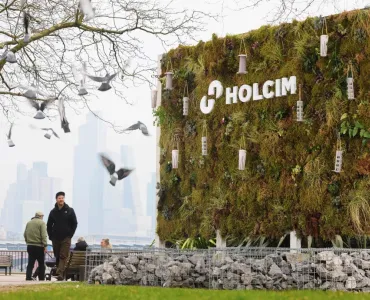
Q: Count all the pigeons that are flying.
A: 12